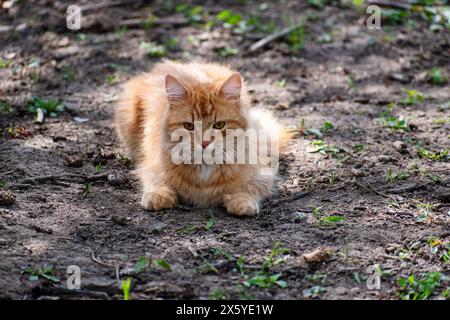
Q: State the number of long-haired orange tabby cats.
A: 1